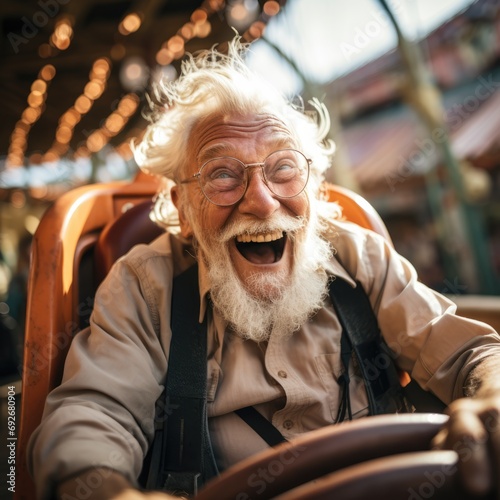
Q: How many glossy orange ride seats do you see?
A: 1